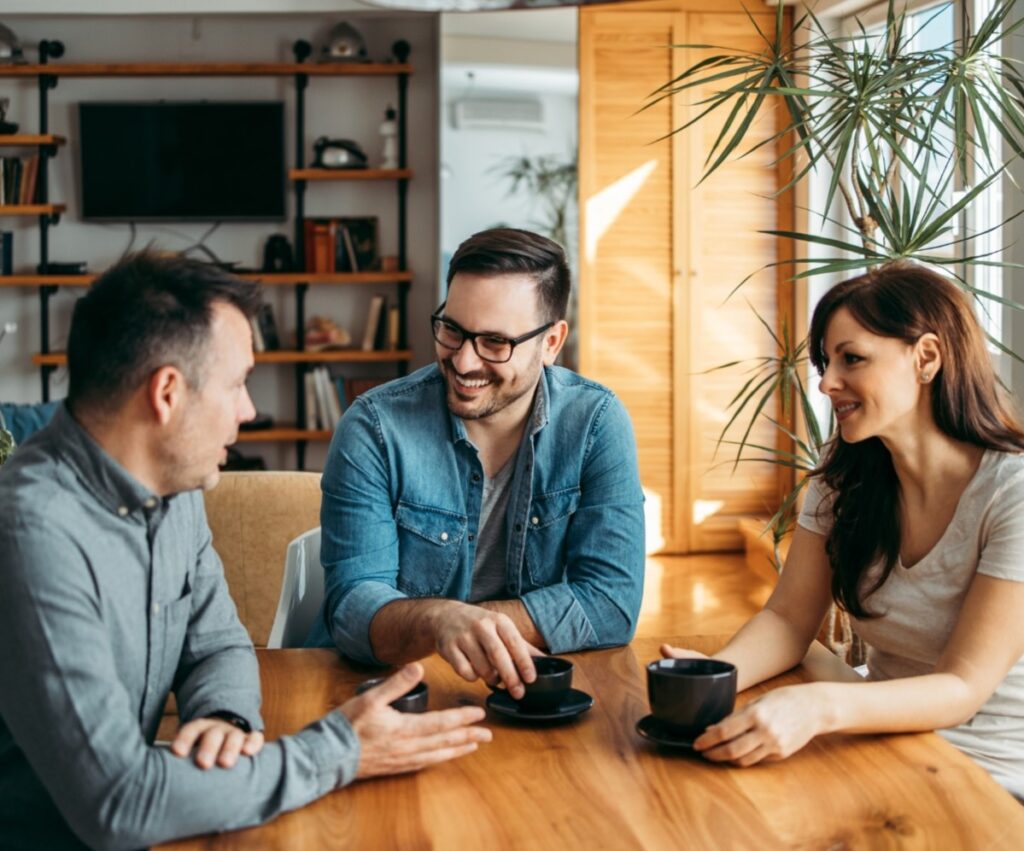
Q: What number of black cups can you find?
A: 3